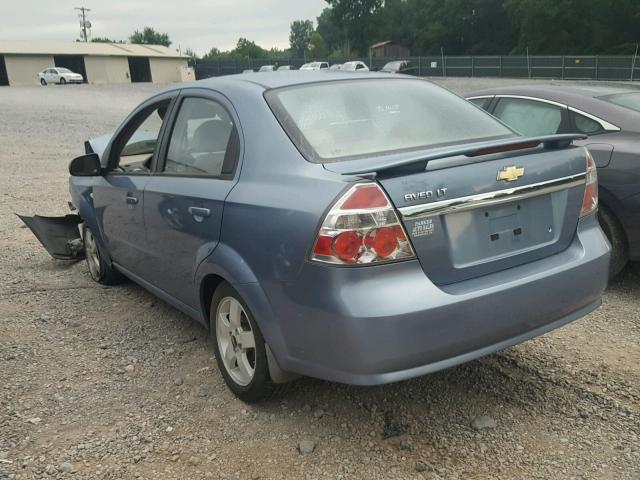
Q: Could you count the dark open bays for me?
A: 3